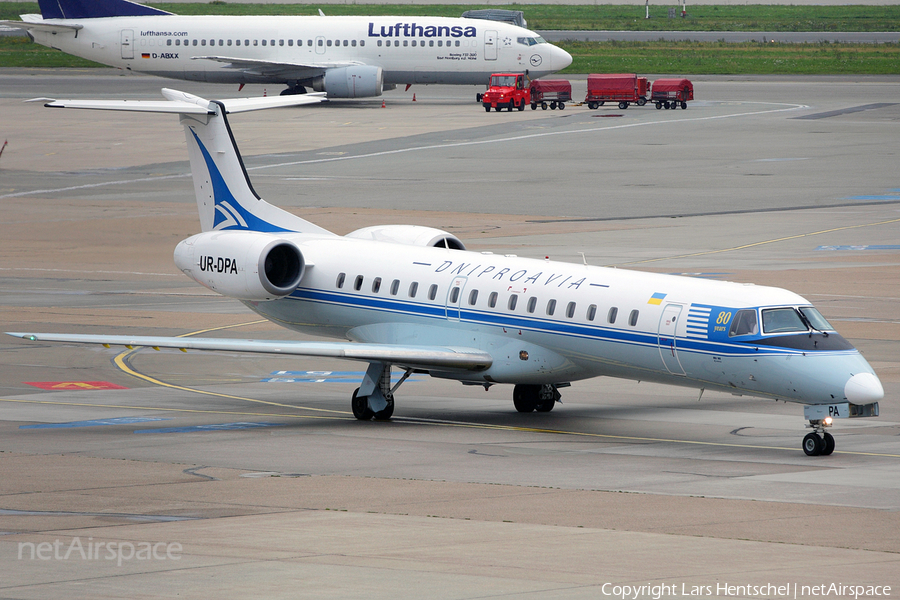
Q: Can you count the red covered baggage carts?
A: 3